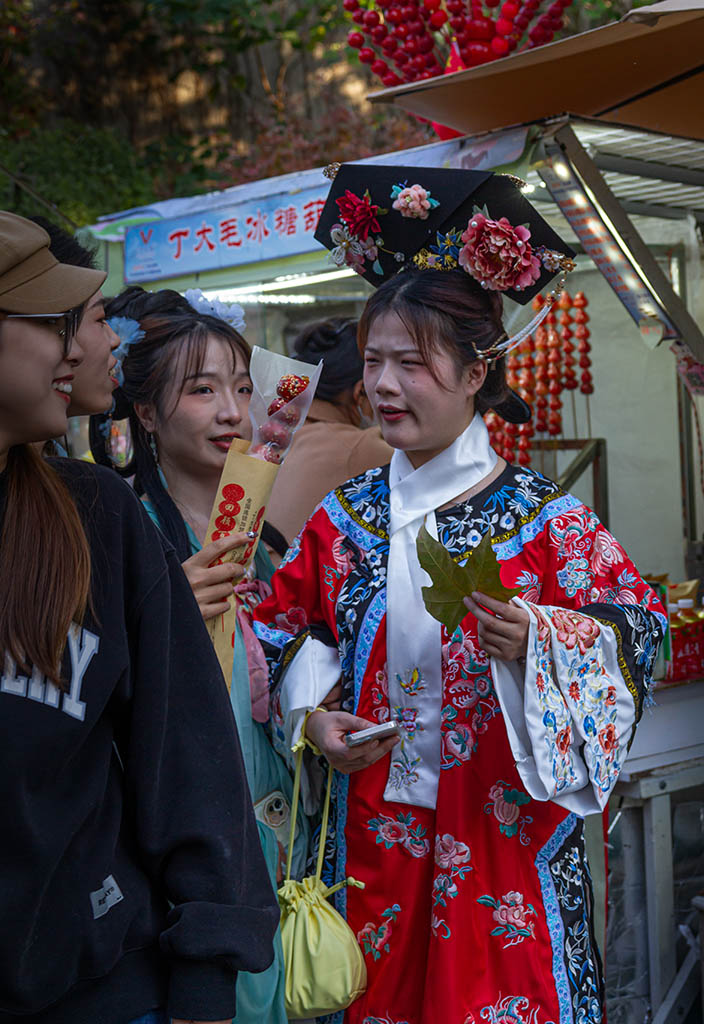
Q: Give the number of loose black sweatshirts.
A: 1